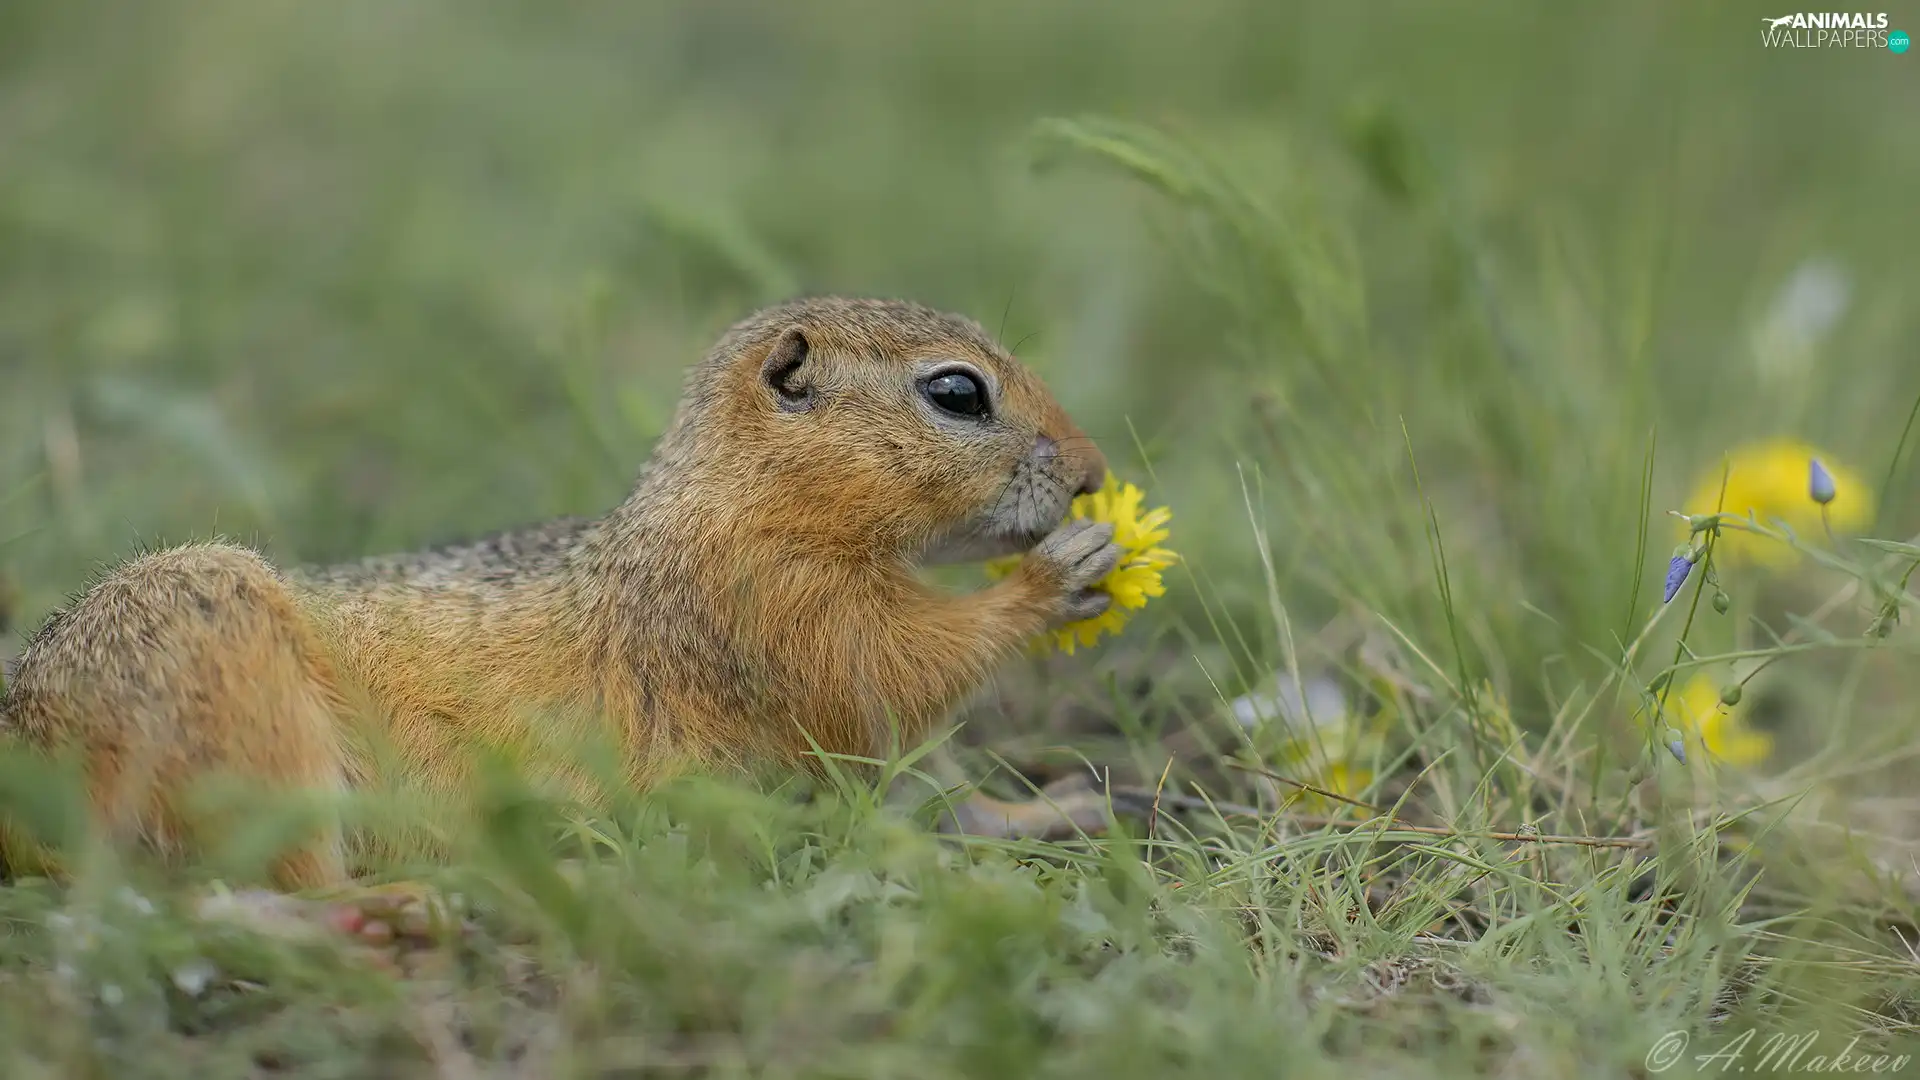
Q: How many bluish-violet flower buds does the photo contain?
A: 3